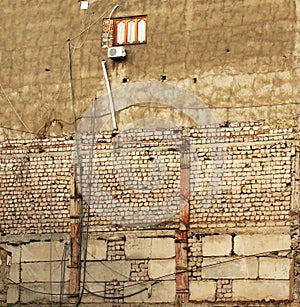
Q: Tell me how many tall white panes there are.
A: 3